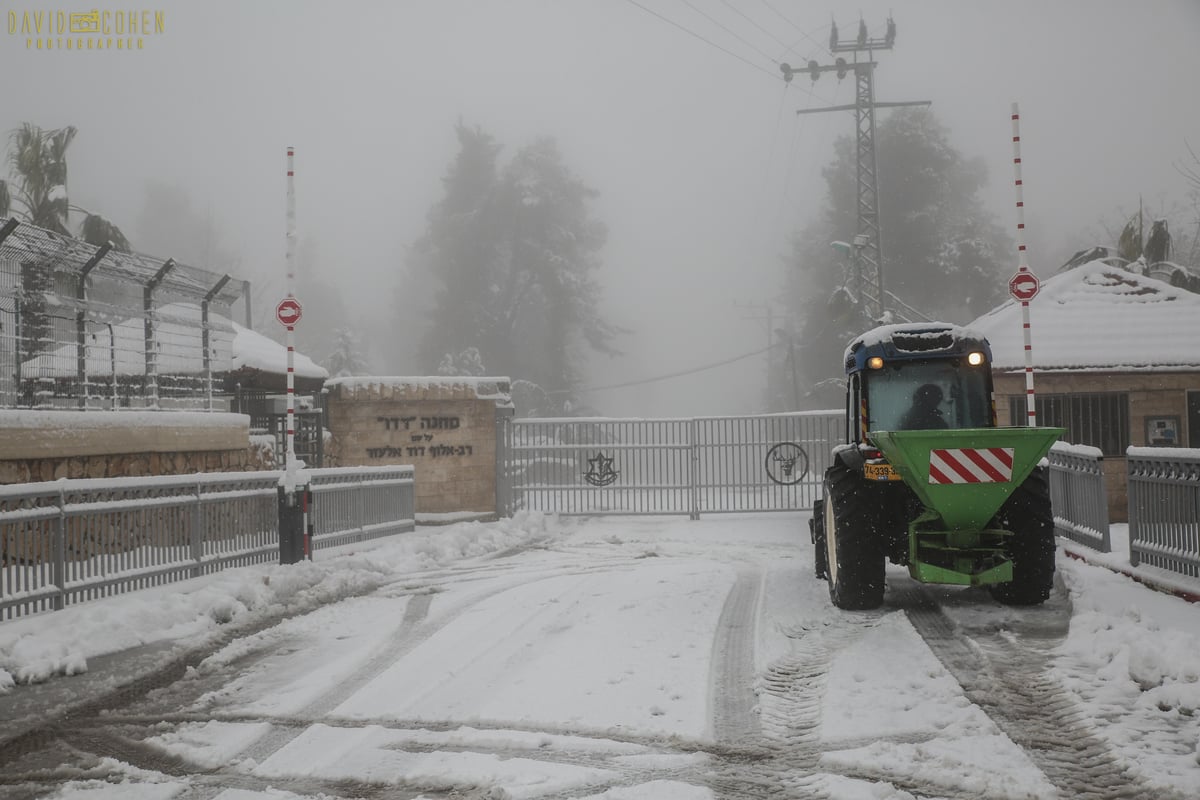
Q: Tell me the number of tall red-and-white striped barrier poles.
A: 2